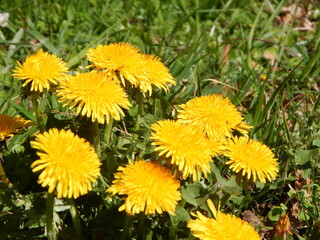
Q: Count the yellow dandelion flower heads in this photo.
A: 11